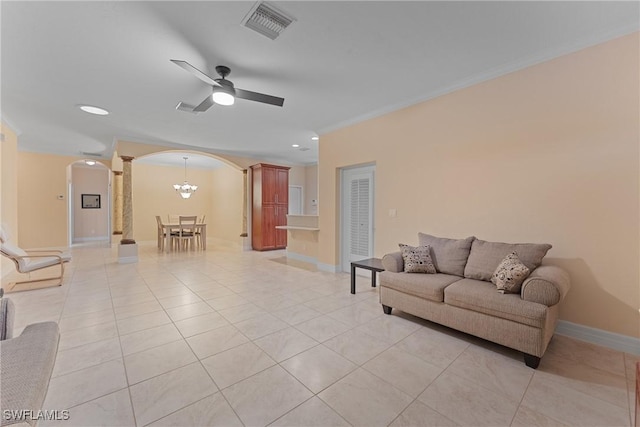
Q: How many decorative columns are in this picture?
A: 3